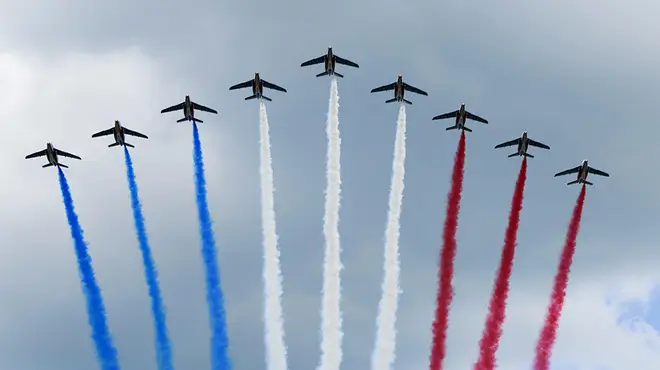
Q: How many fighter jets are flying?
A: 9